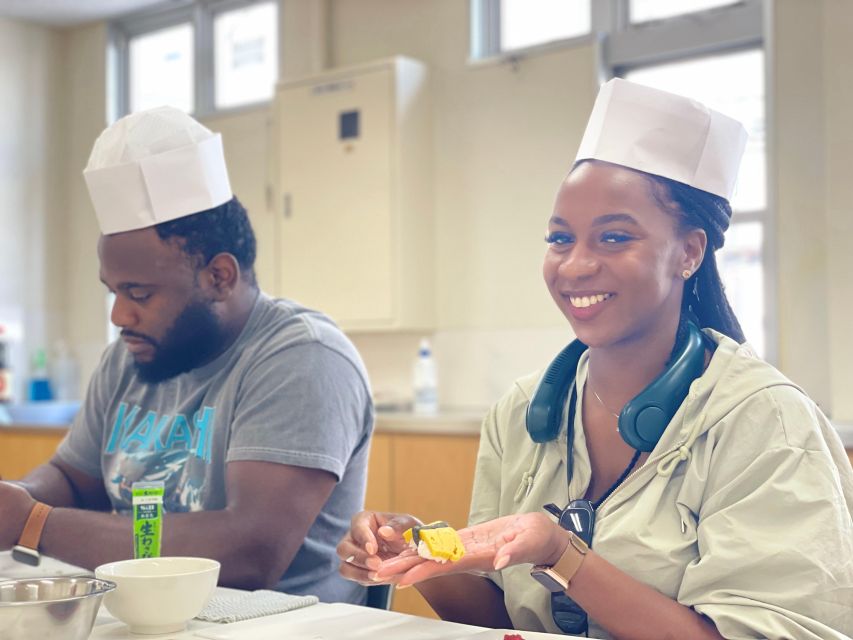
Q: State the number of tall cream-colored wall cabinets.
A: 1